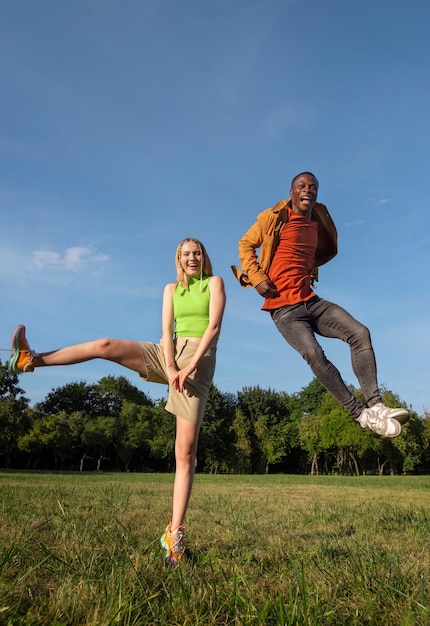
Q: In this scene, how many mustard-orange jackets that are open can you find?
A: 1